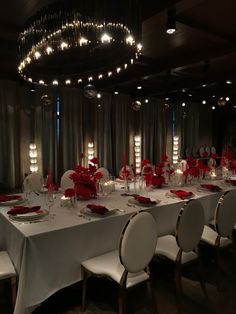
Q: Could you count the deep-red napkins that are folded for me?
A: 7